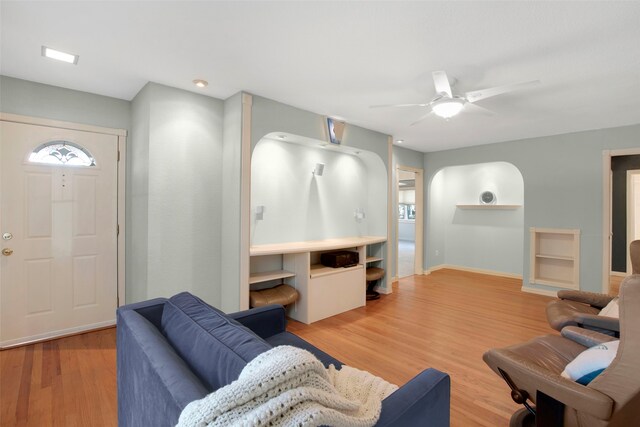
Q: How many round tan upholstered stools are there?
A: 2